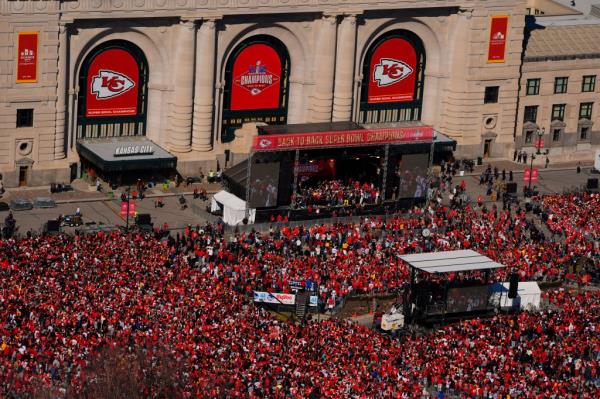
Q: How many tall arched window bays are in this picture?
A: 3